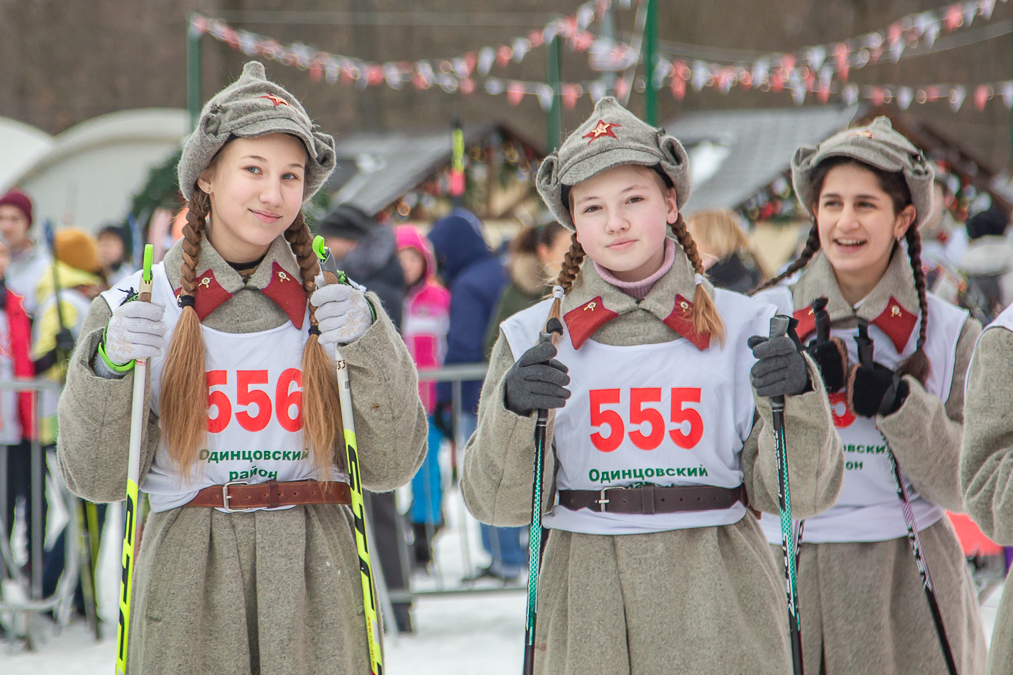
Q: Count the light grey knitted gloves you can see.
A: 2